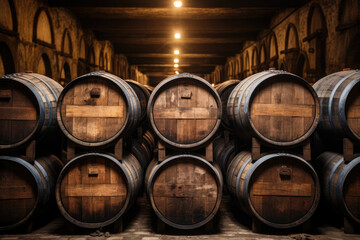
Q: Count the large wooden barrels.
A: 10